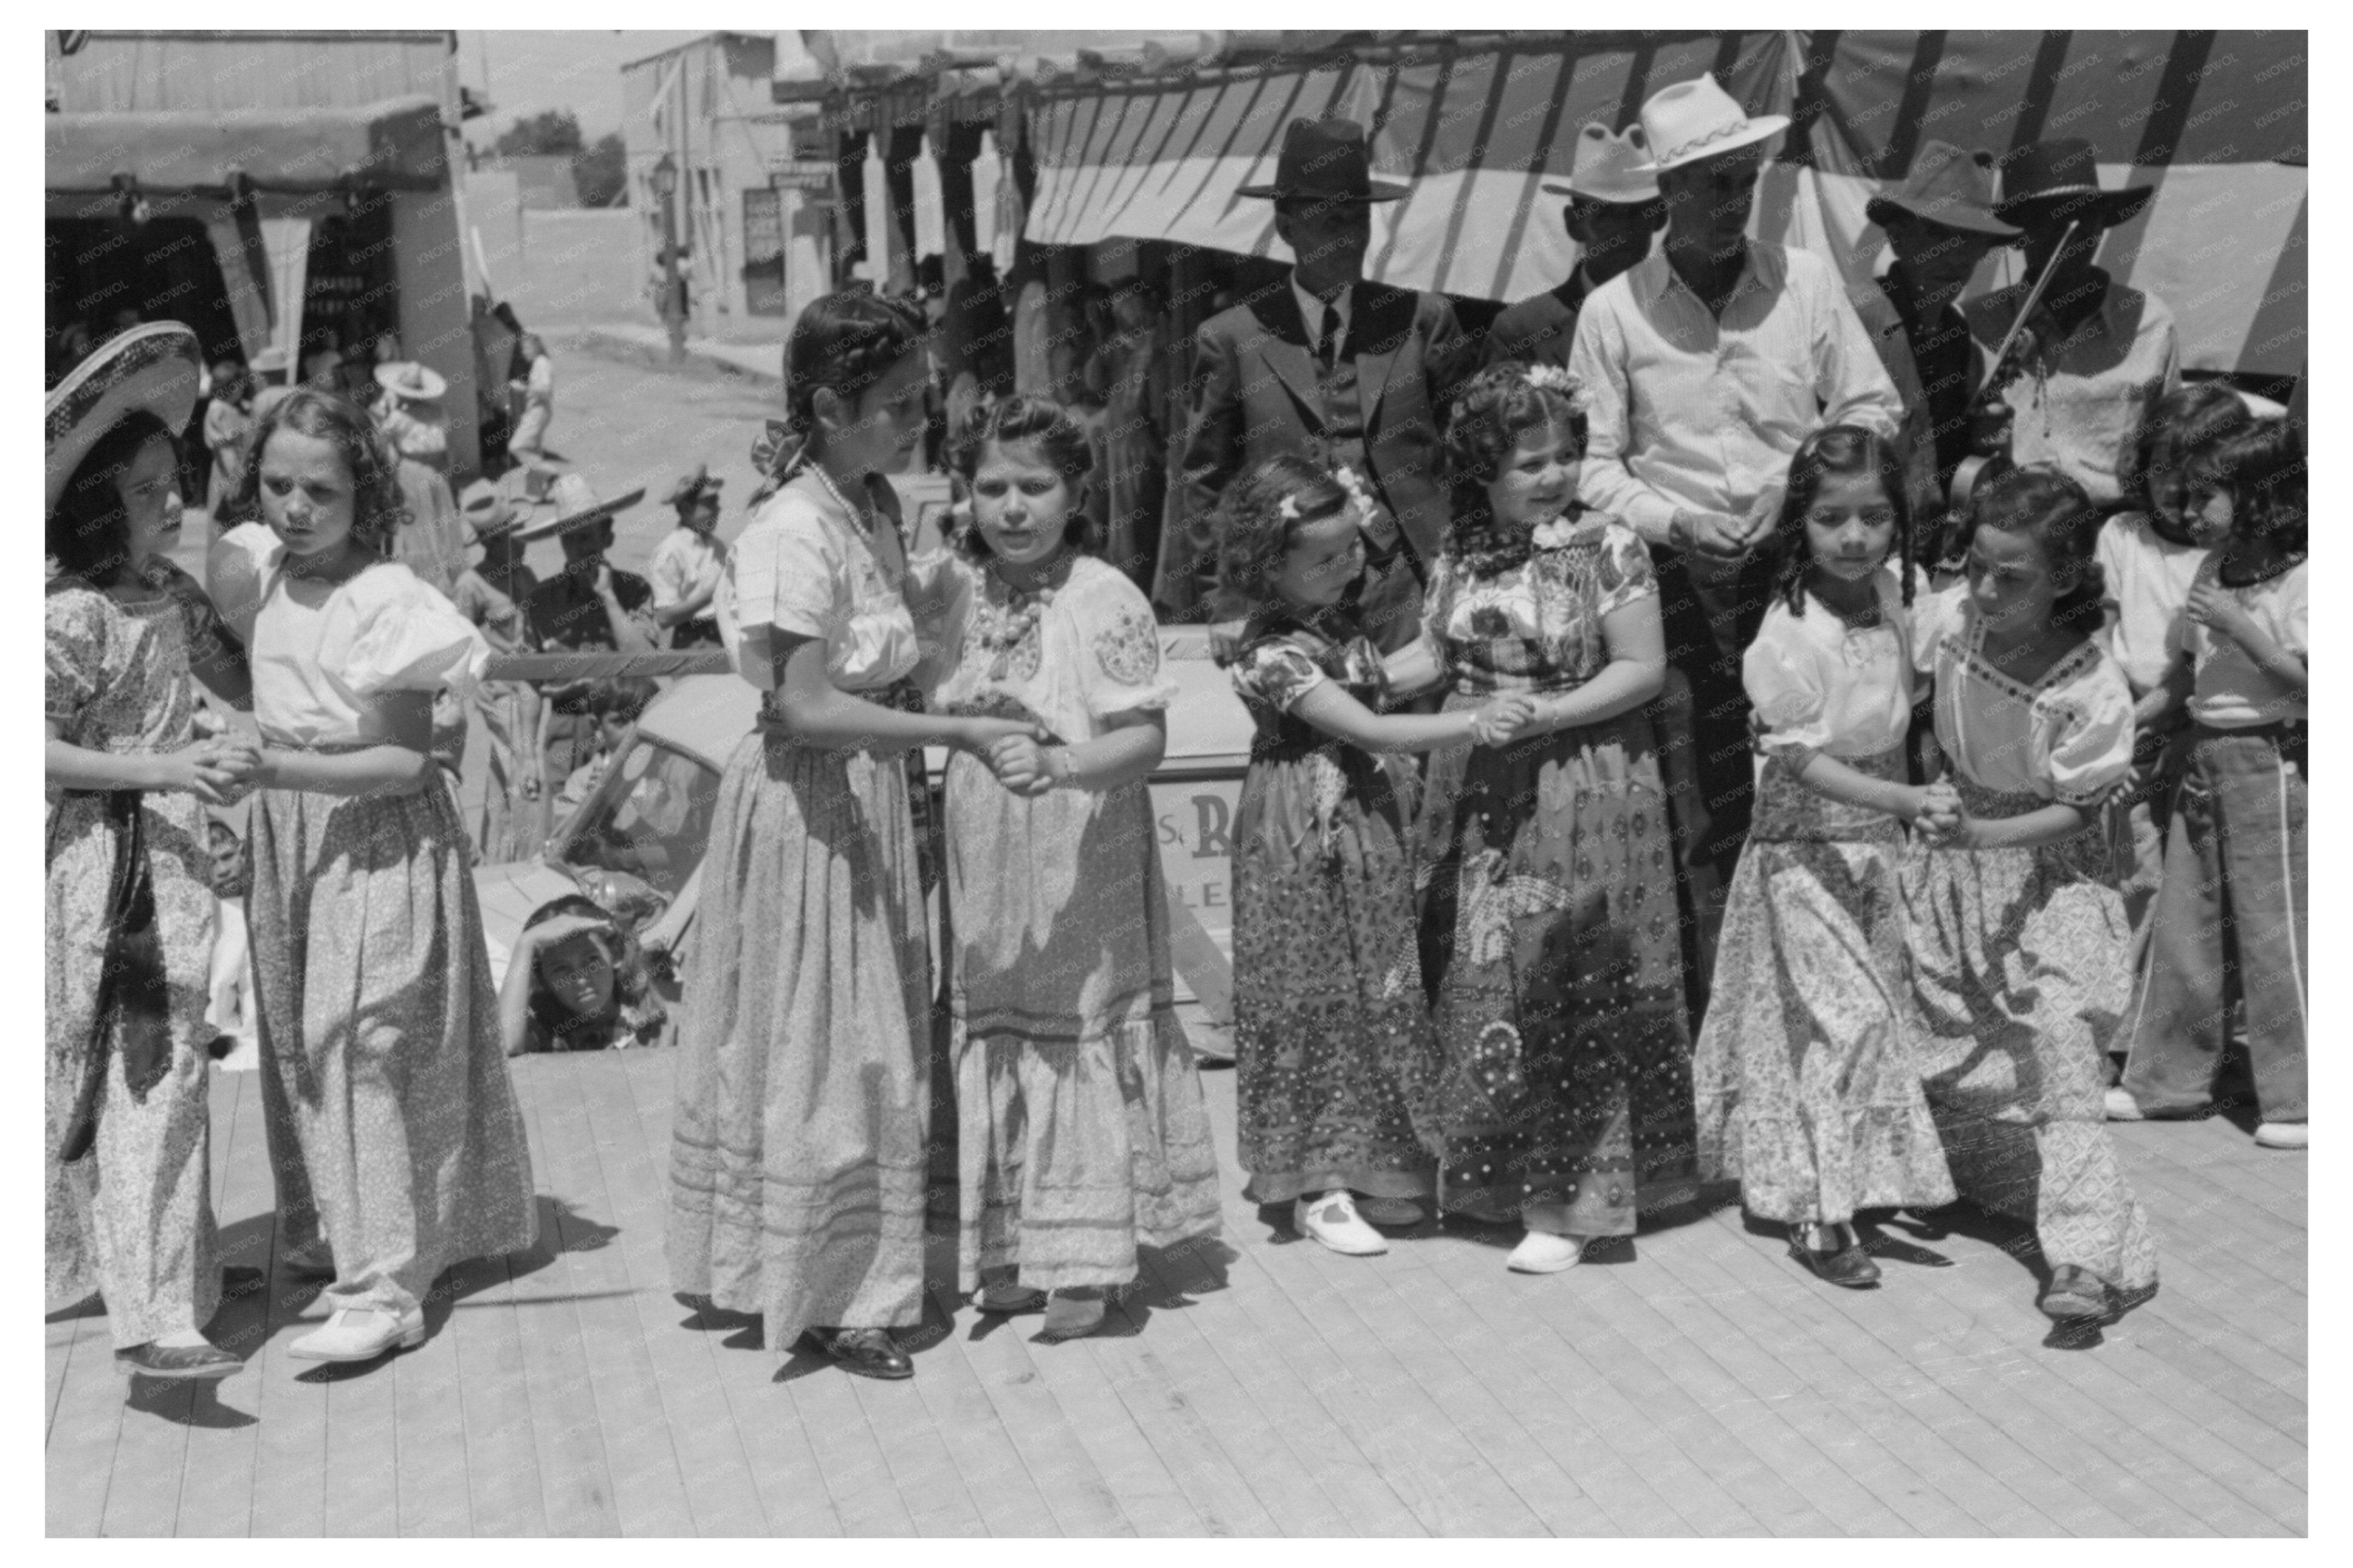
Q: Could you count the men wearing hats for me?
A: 5